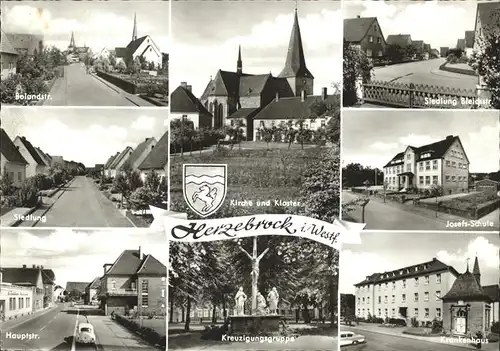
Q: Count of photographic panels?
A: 8